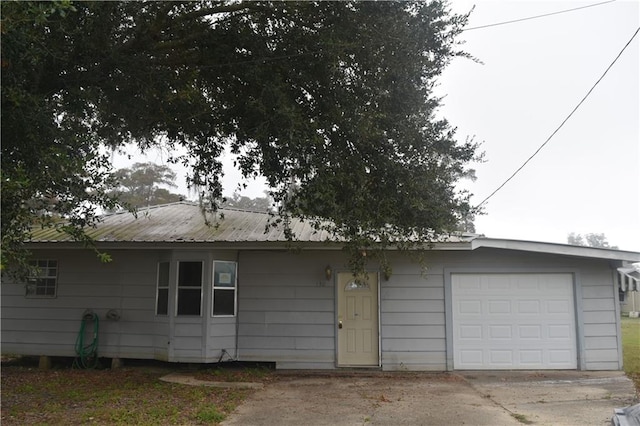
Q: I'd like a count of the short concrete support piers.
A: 2